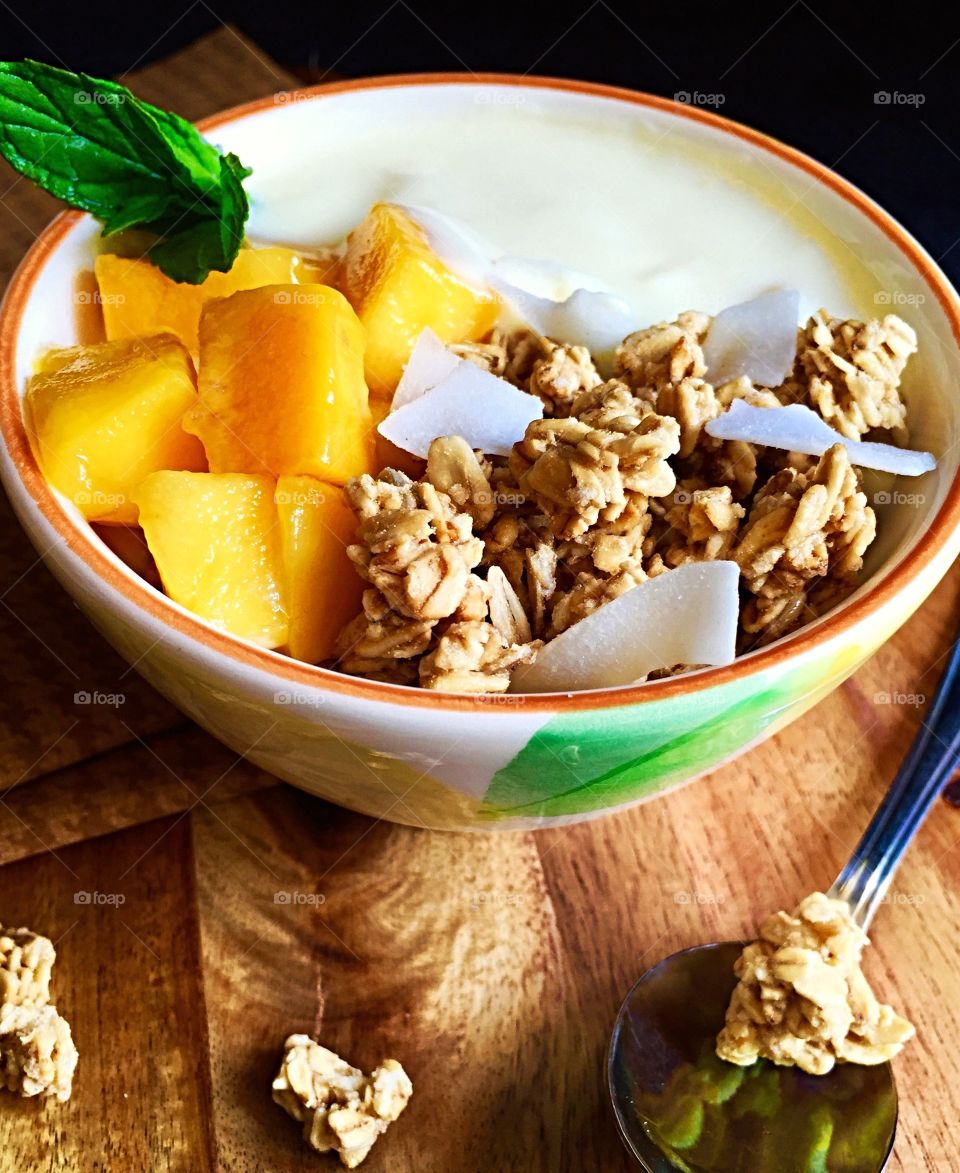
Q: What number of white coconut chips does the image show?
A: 5